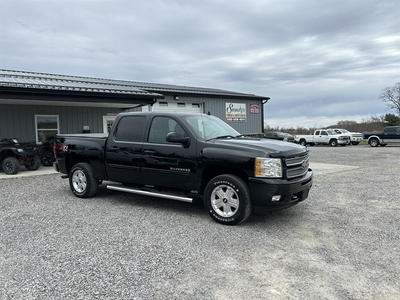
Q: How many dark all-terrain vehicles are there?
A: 2